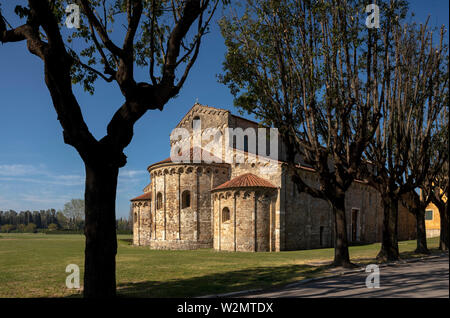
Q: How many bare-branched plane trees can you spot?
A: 5